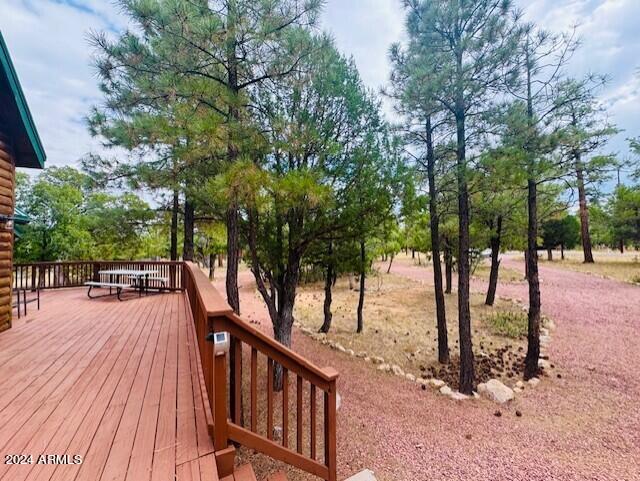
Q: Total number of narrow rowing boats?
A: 0